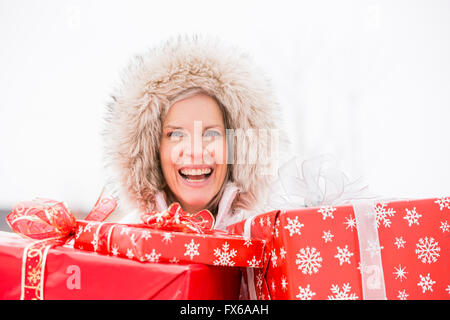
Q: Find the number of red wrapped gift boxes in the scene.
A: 3